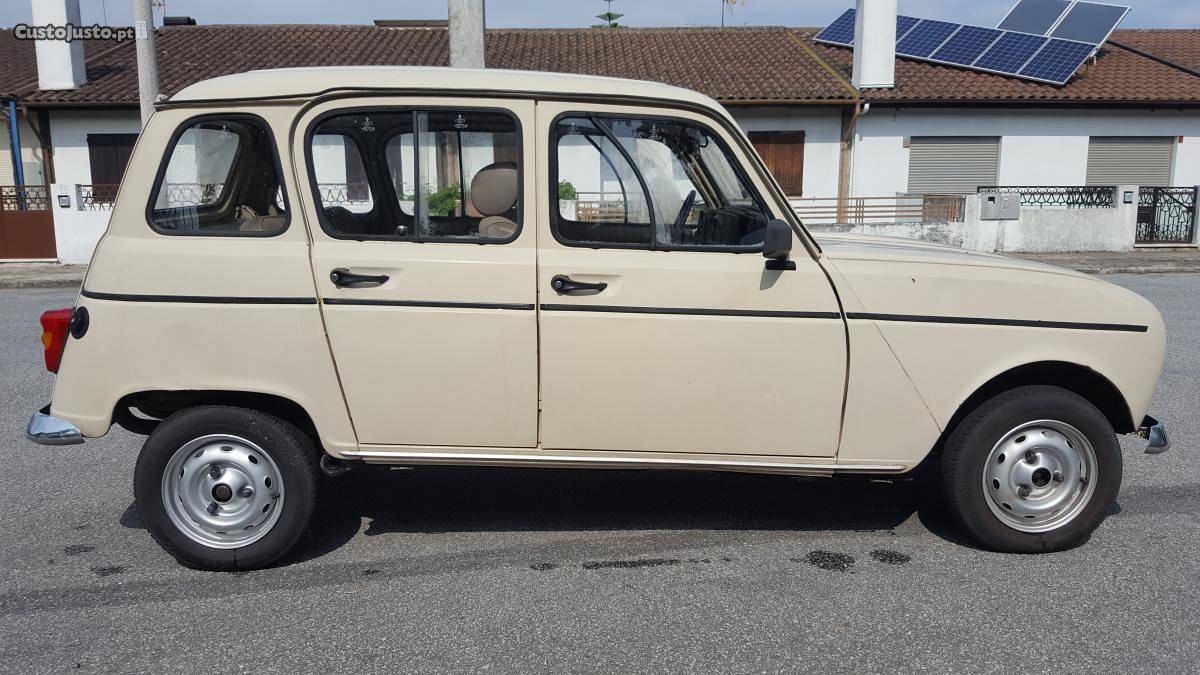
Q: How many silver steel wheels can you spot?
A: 2